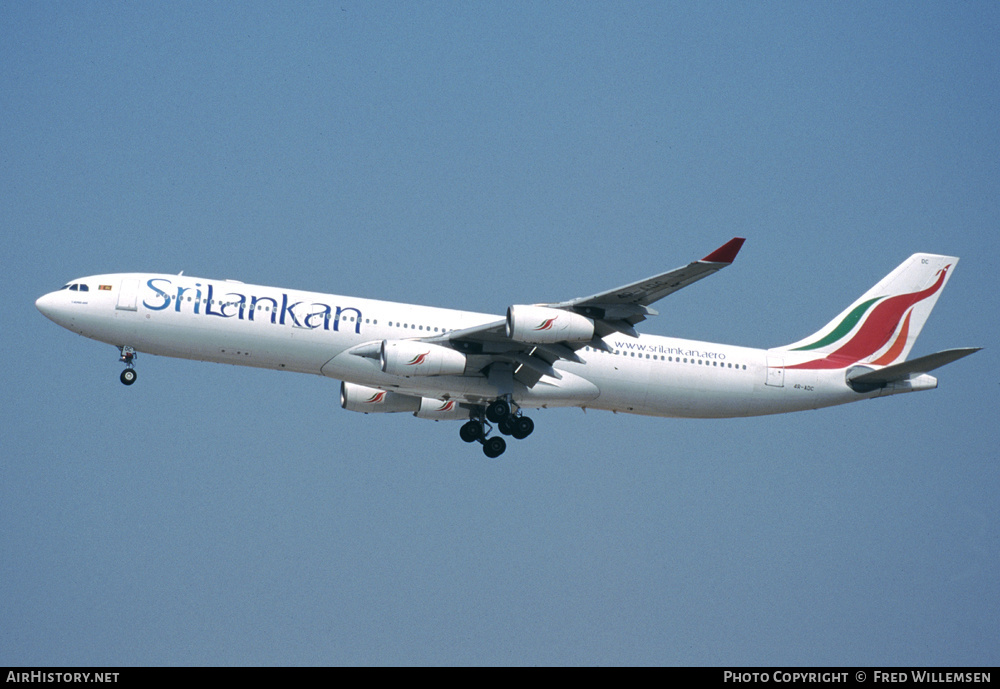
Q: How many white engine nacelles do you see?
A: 4